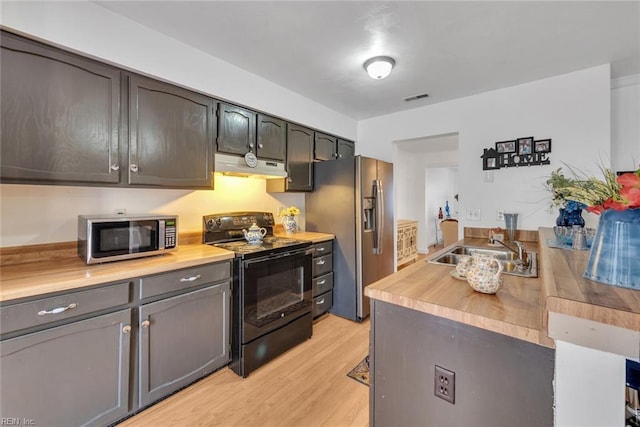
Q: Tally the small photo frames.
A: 4